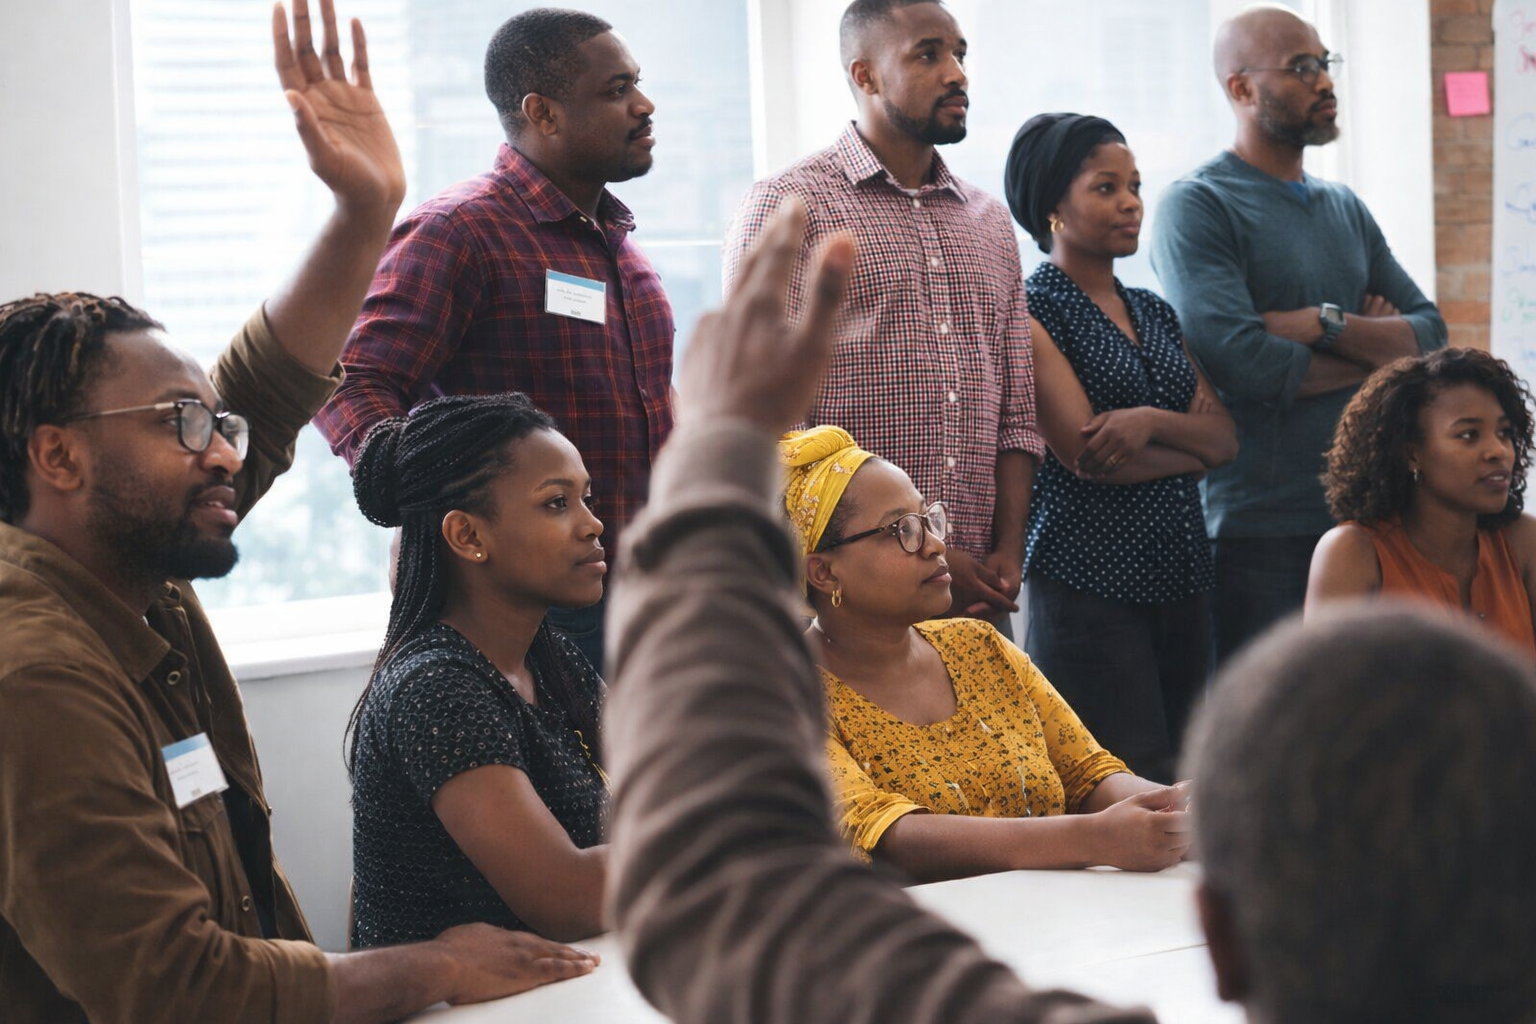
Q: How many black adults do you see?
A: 9